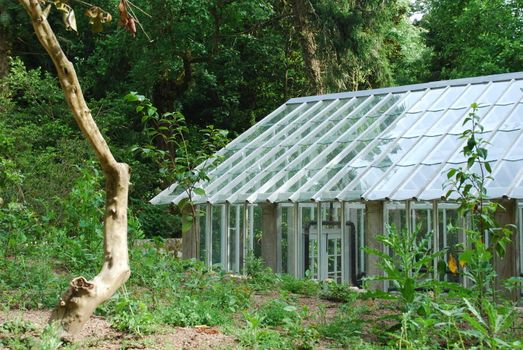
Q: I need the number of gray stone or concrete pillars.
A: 4